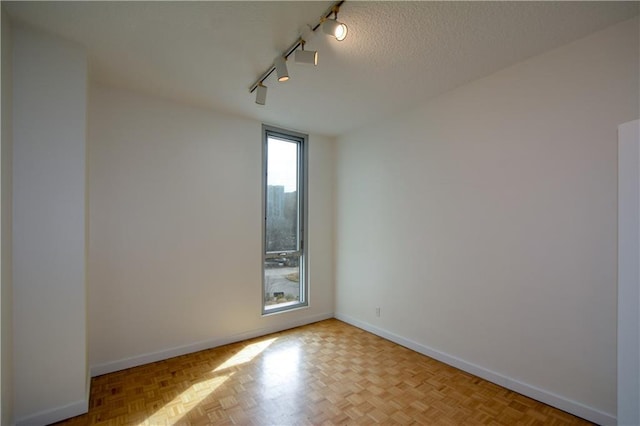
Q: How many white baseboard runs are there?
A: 3